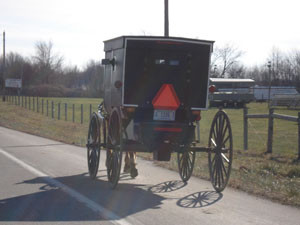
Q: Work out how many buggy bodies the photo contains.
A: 1